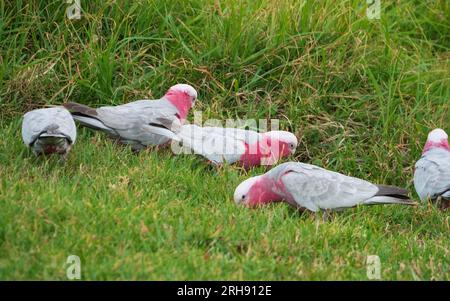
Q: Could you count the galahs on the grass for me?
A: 5